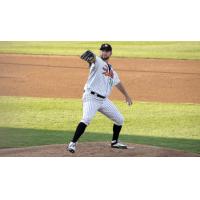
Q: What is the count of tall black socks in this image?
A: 2